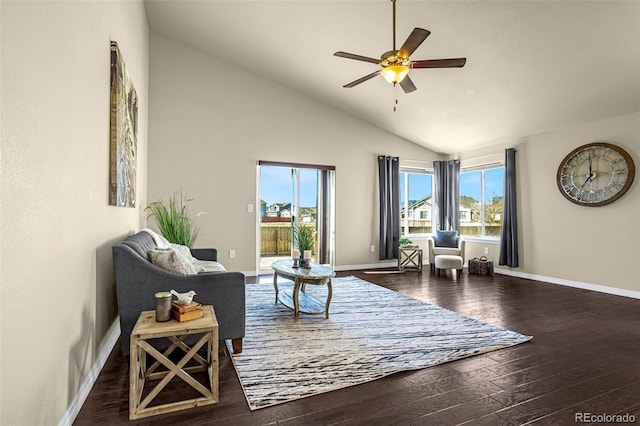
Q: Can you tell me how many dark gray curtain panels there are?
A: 3